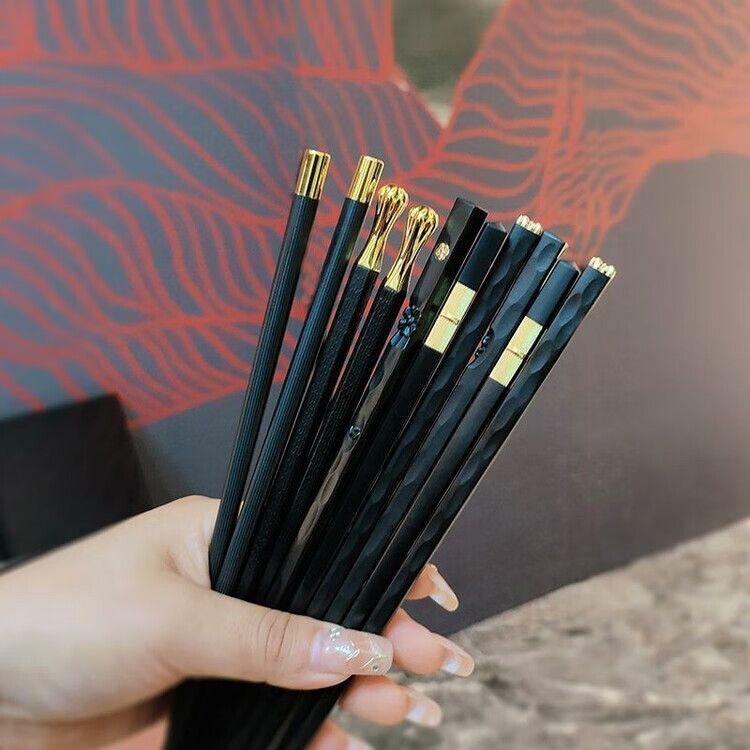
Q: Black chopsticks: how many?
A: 10